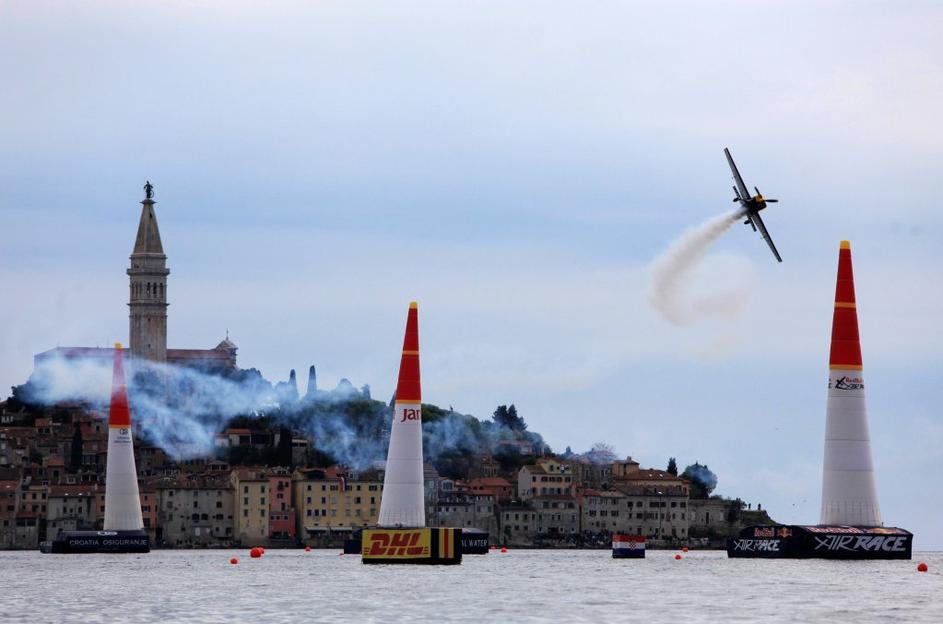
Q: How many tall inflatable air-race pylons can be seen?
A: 3